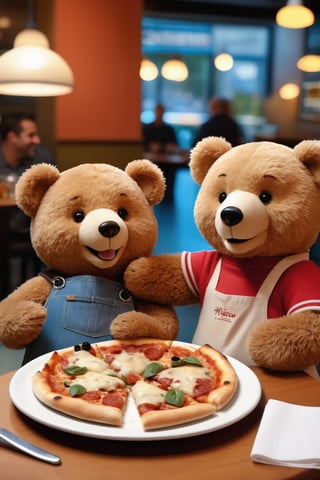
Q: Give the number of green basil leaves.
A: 5